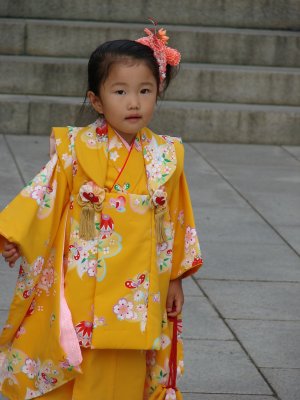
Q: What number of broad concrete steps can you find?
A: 4